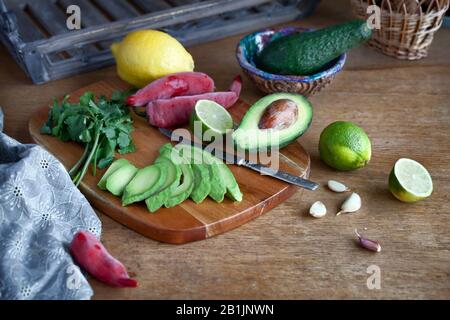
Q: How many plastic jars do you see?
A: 0